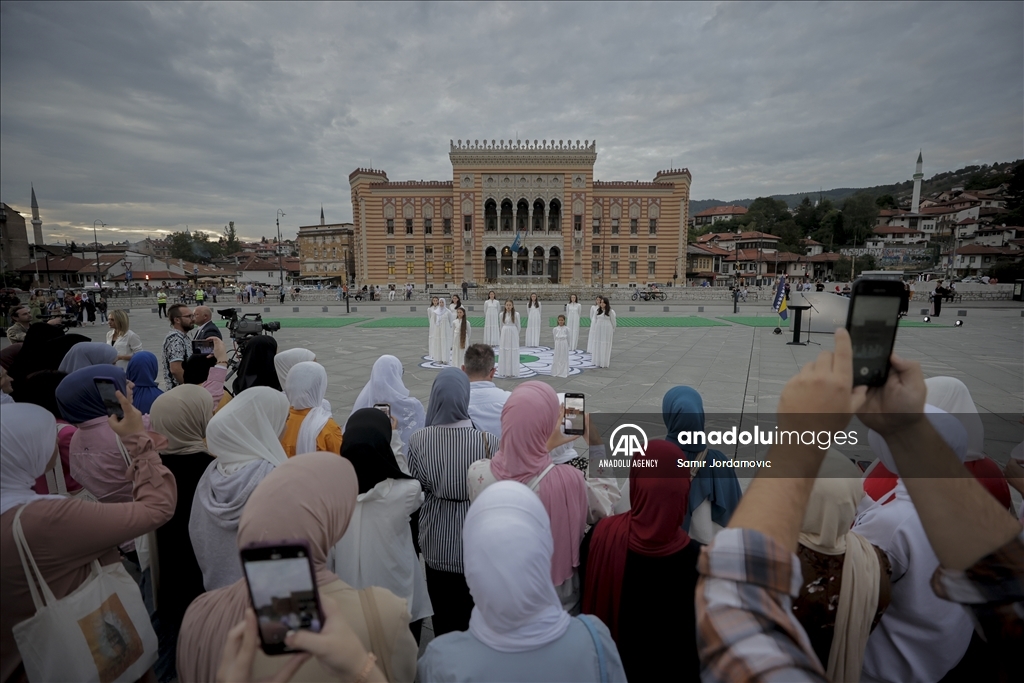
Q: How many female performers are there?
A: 11